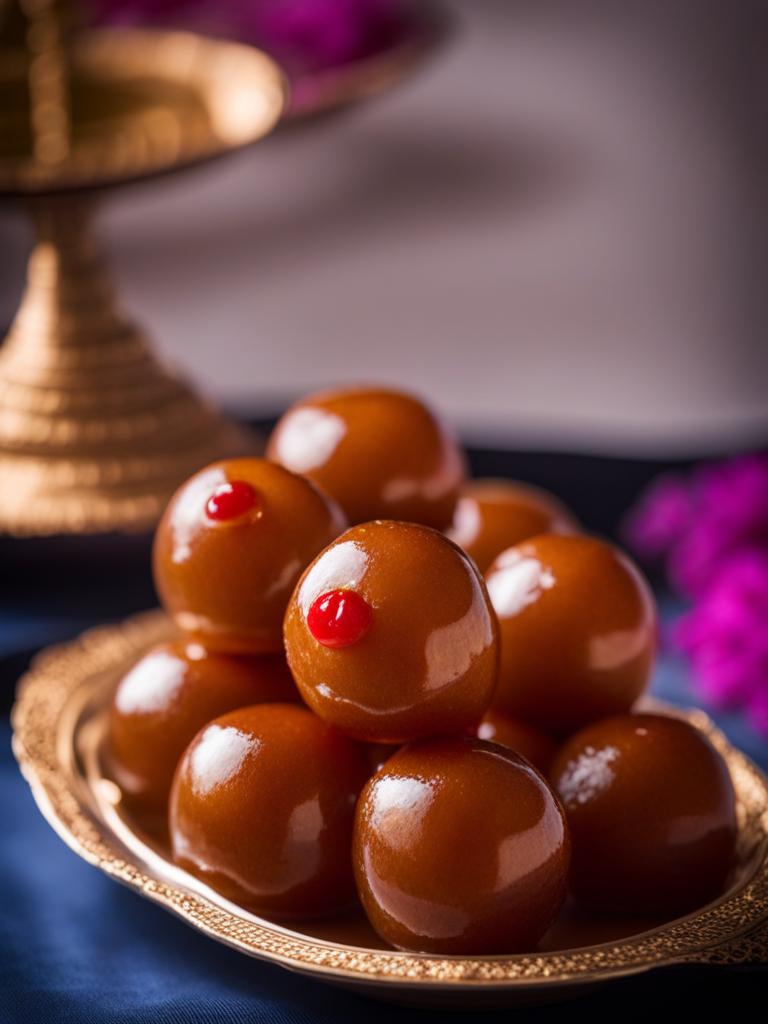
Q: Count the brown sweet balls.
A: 10